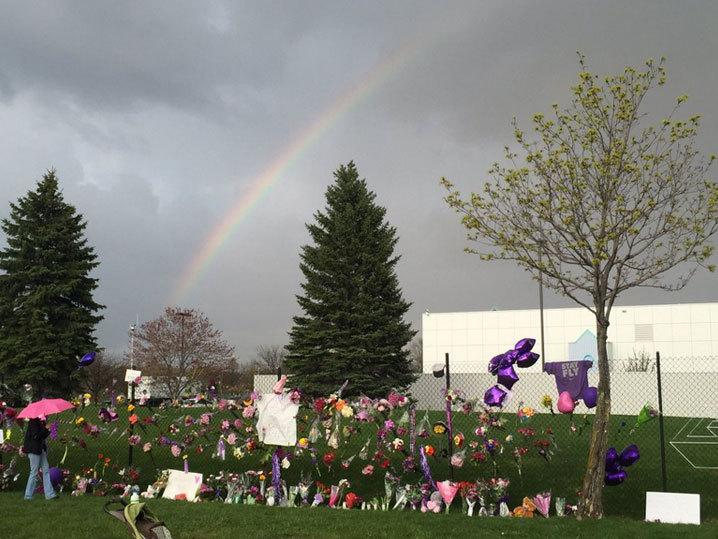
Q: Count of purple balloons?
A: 12